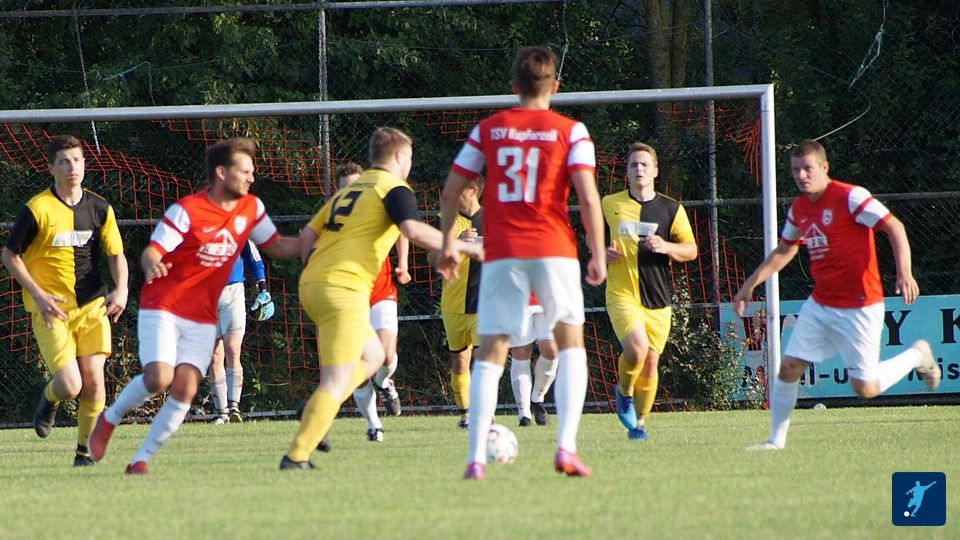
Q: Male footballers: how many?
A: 10